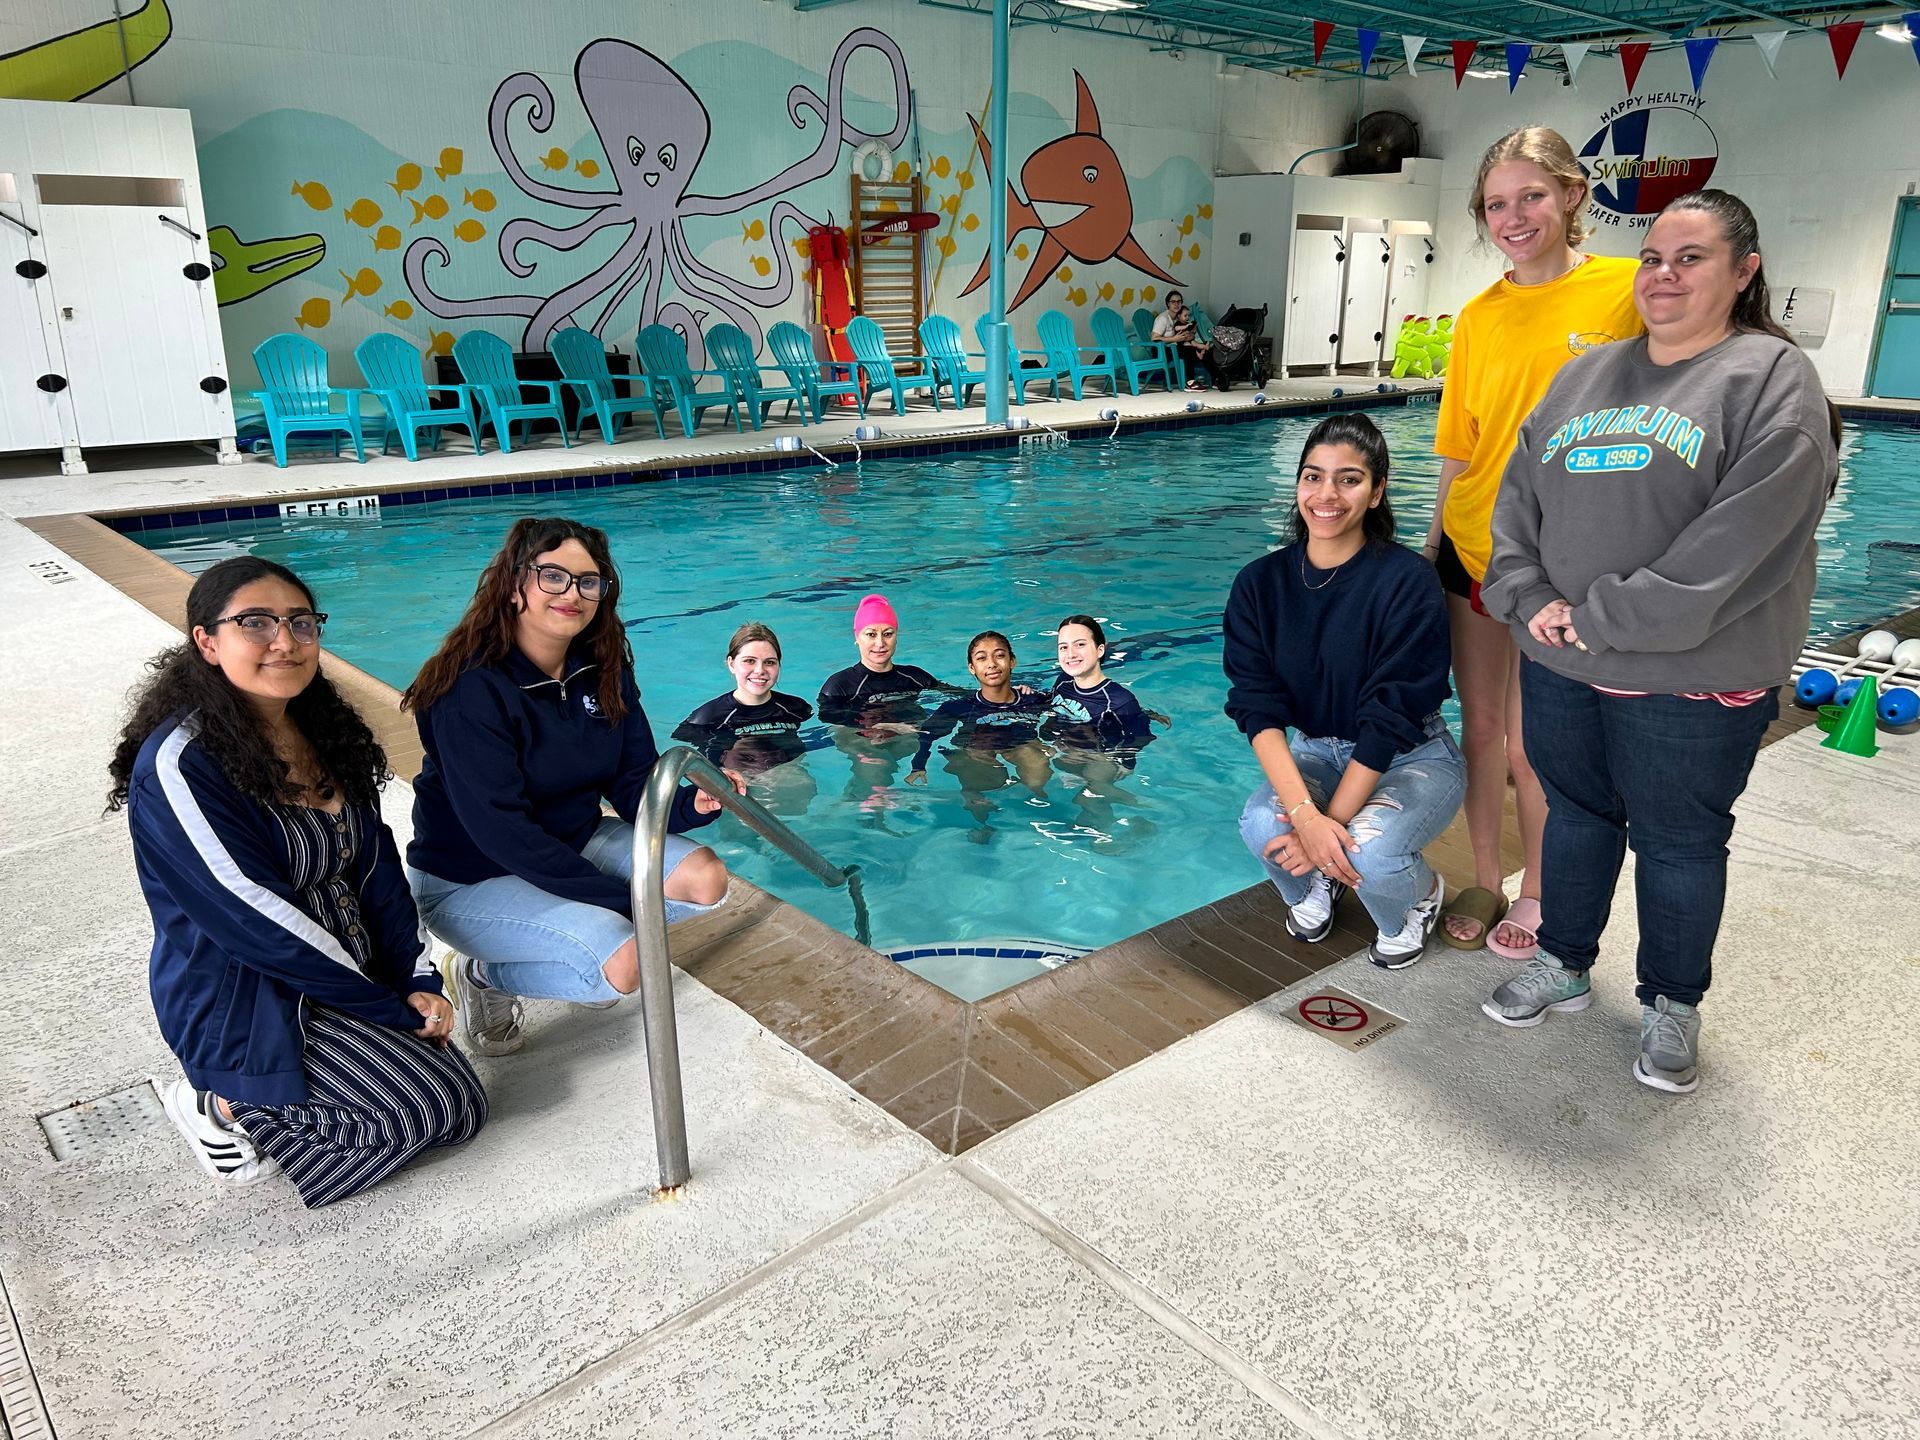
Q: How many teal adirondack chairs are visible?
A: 13